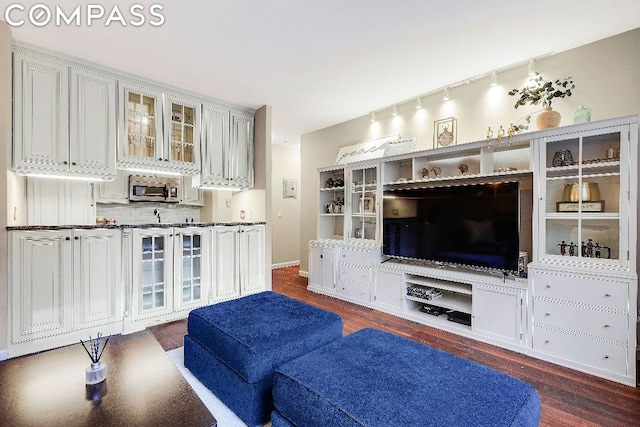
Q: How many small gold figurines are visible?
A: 3